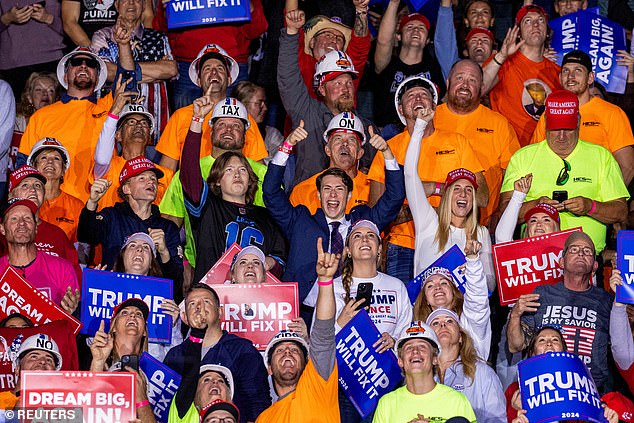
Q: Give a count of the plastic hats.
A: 12